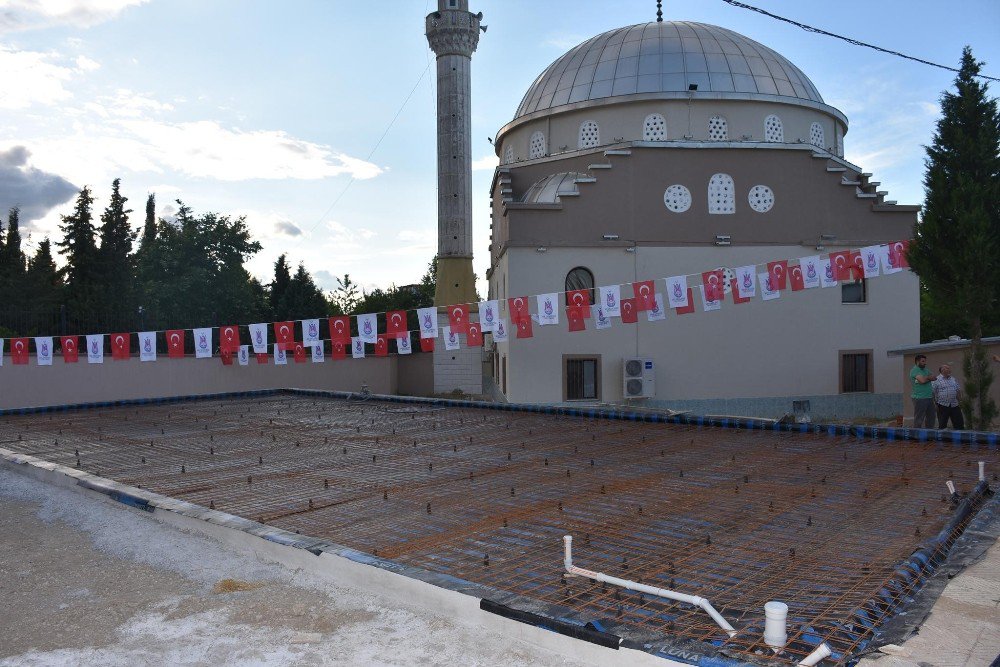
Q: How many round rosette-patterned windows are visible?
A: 2